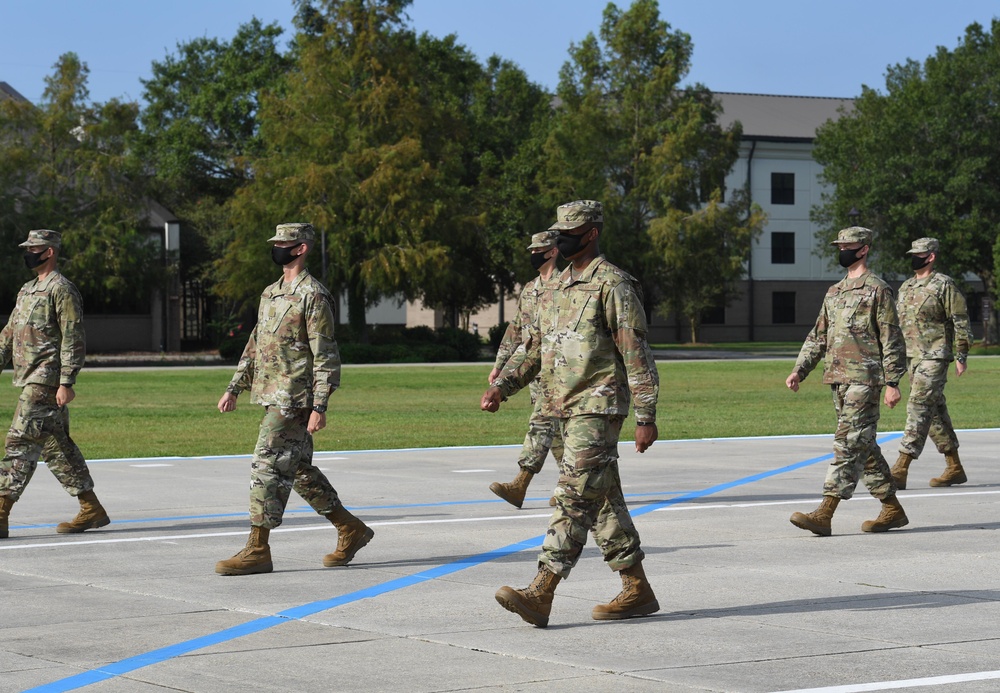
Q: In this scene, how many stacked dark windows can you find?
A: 3